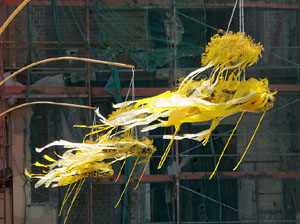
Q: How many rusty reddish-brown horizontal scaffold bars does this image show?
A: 3